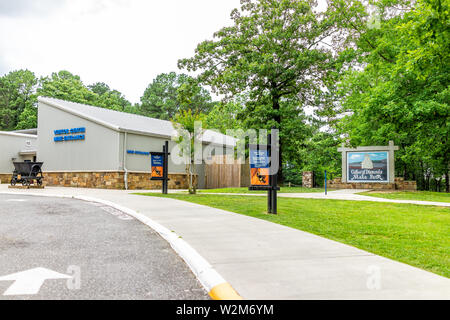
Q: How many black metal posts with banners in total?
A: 2